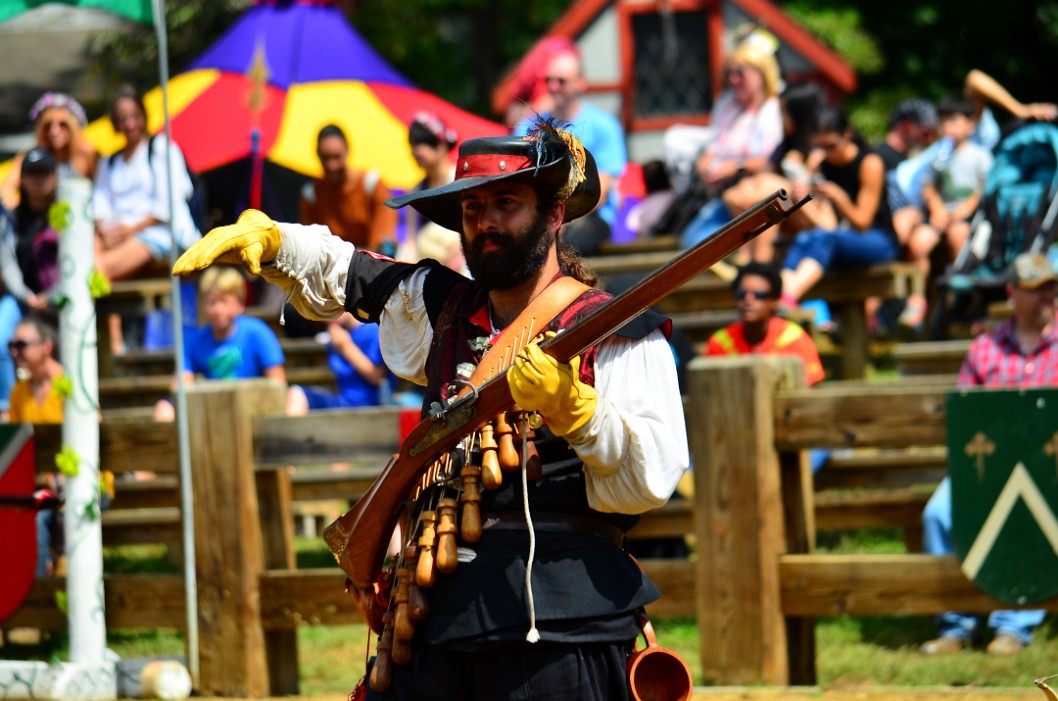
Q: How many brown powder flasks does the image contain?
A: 10